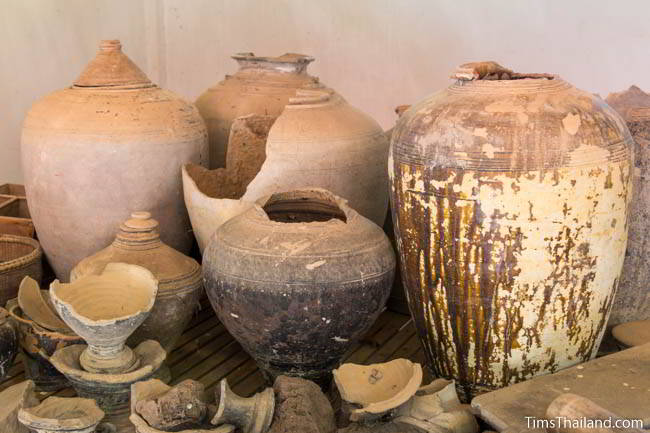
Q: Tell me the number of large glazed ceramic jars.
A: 1